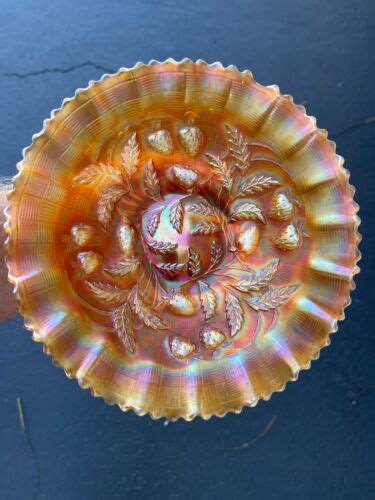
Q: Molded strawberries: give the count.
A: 12